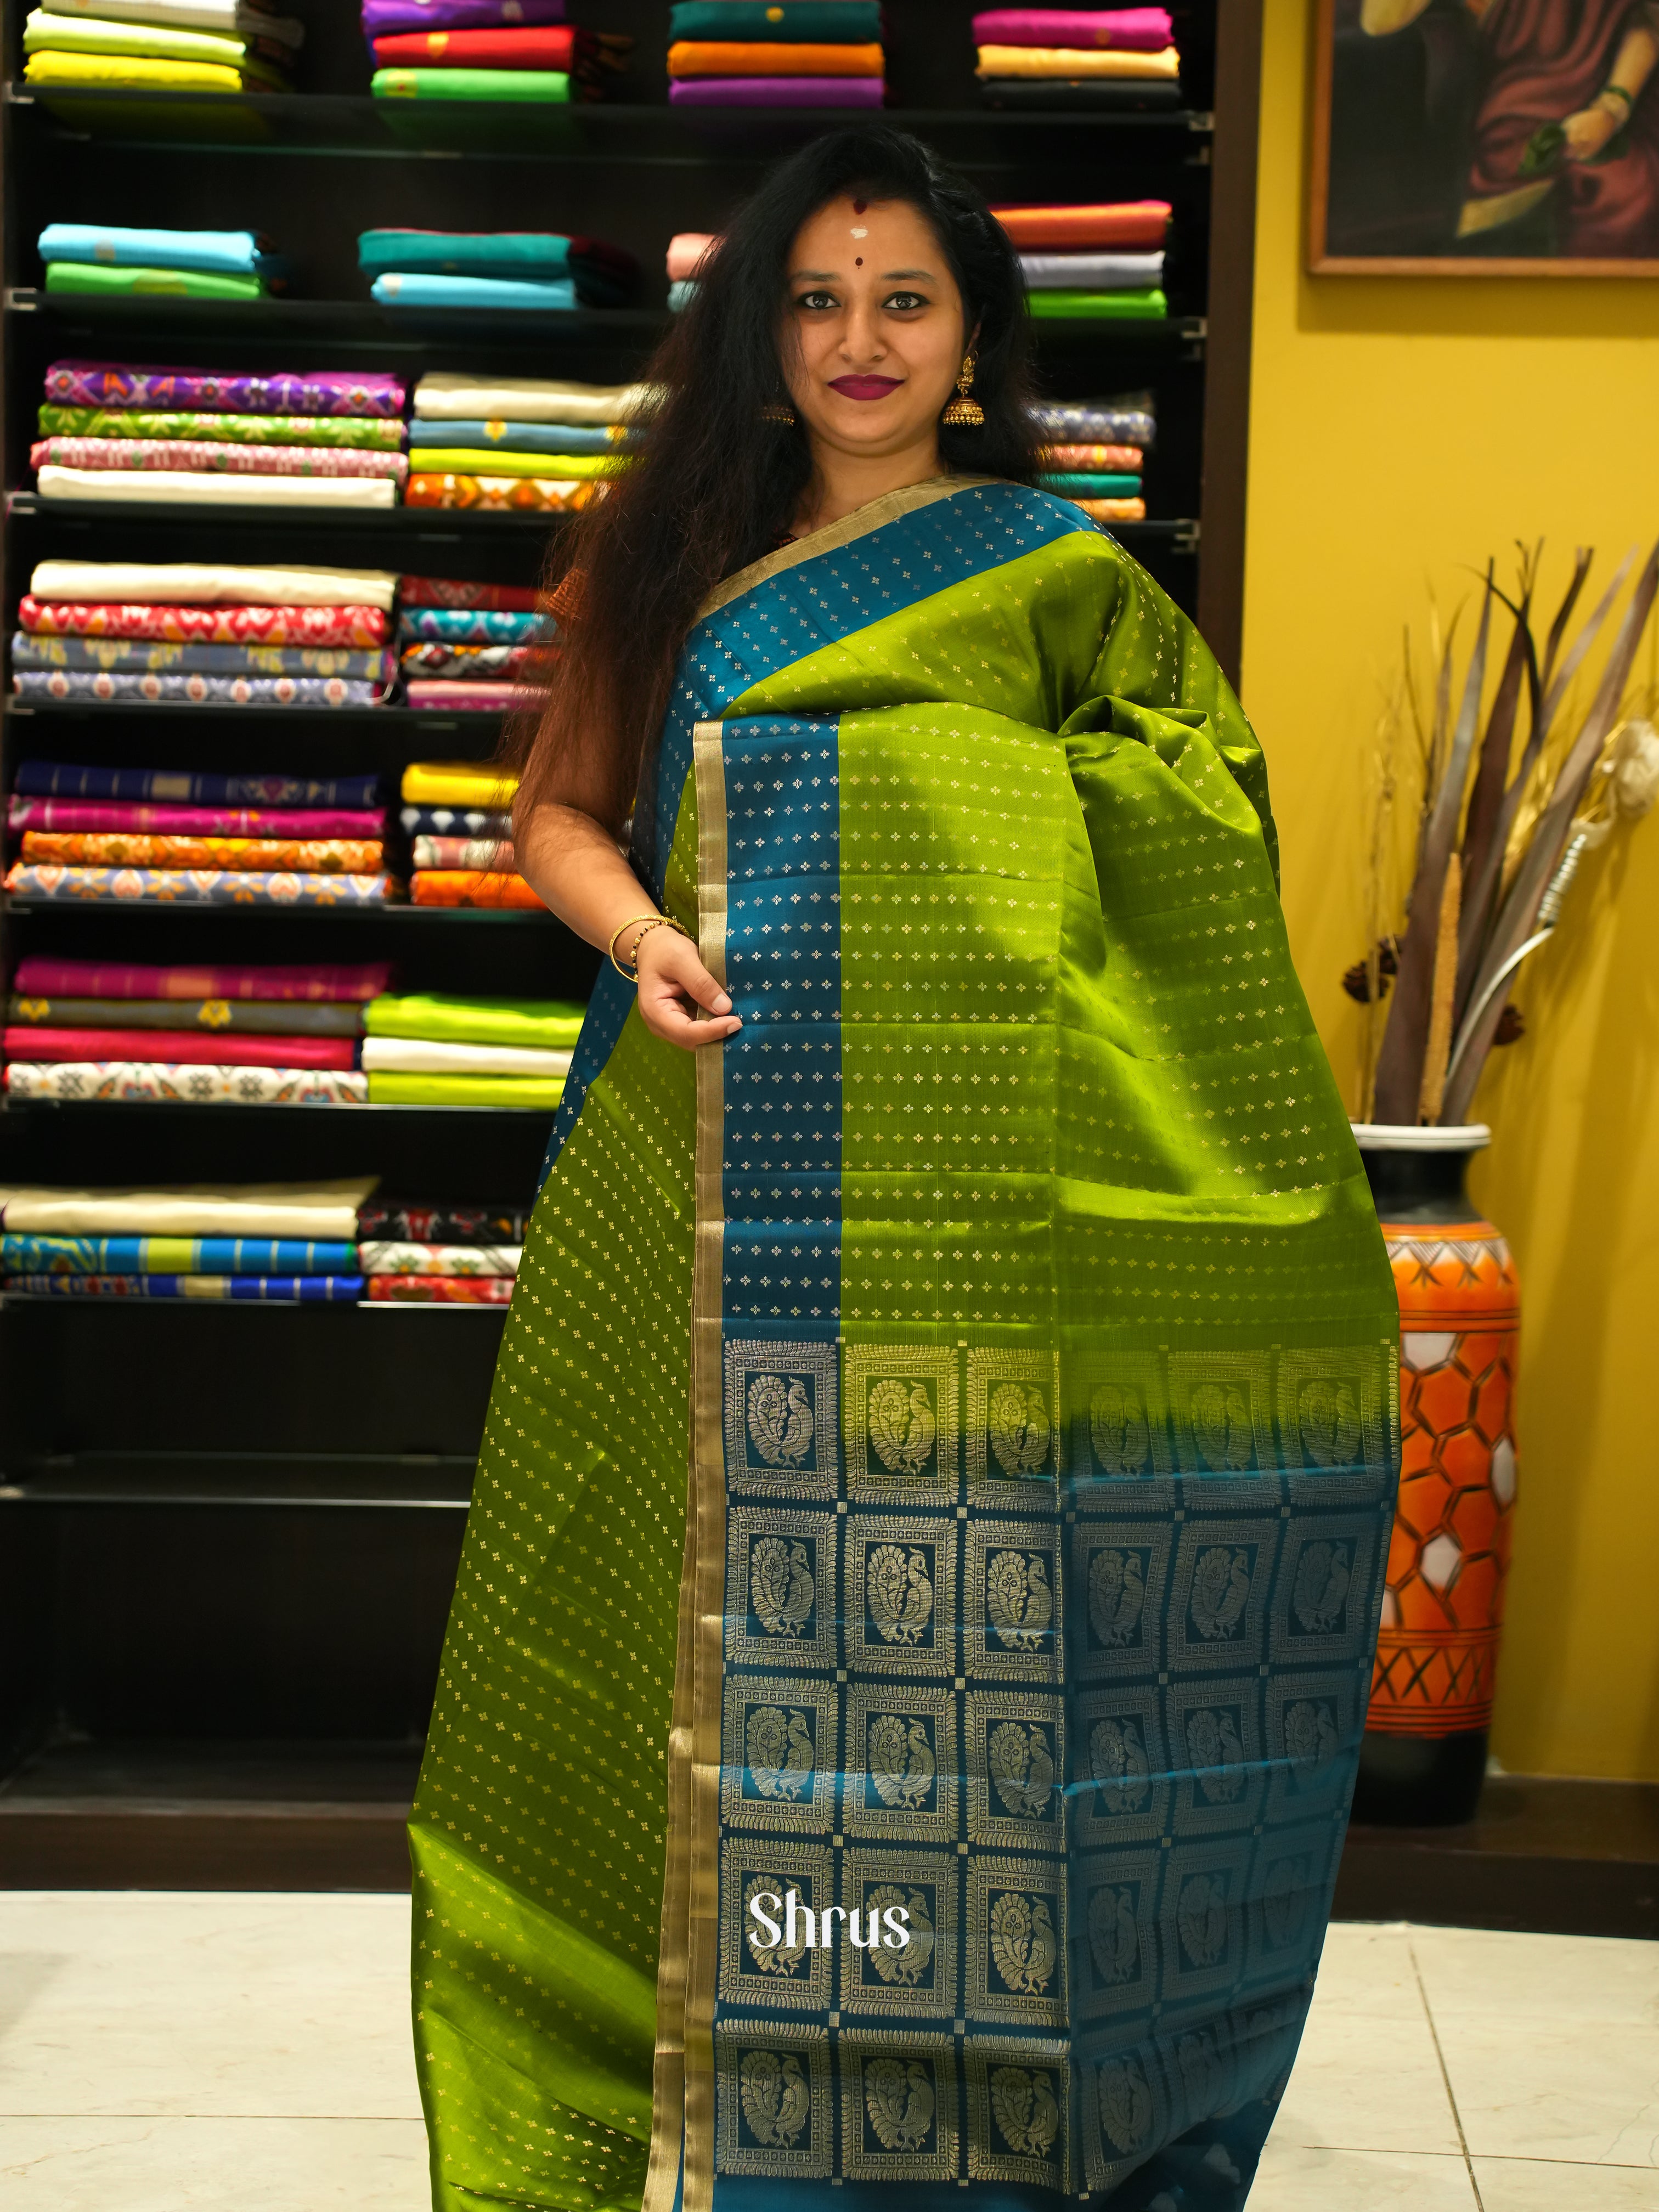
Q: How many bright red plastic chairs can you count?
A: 0